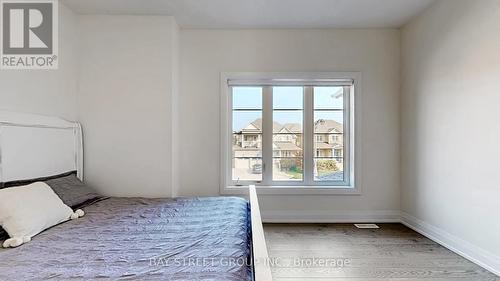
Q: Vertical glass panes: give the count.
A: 3